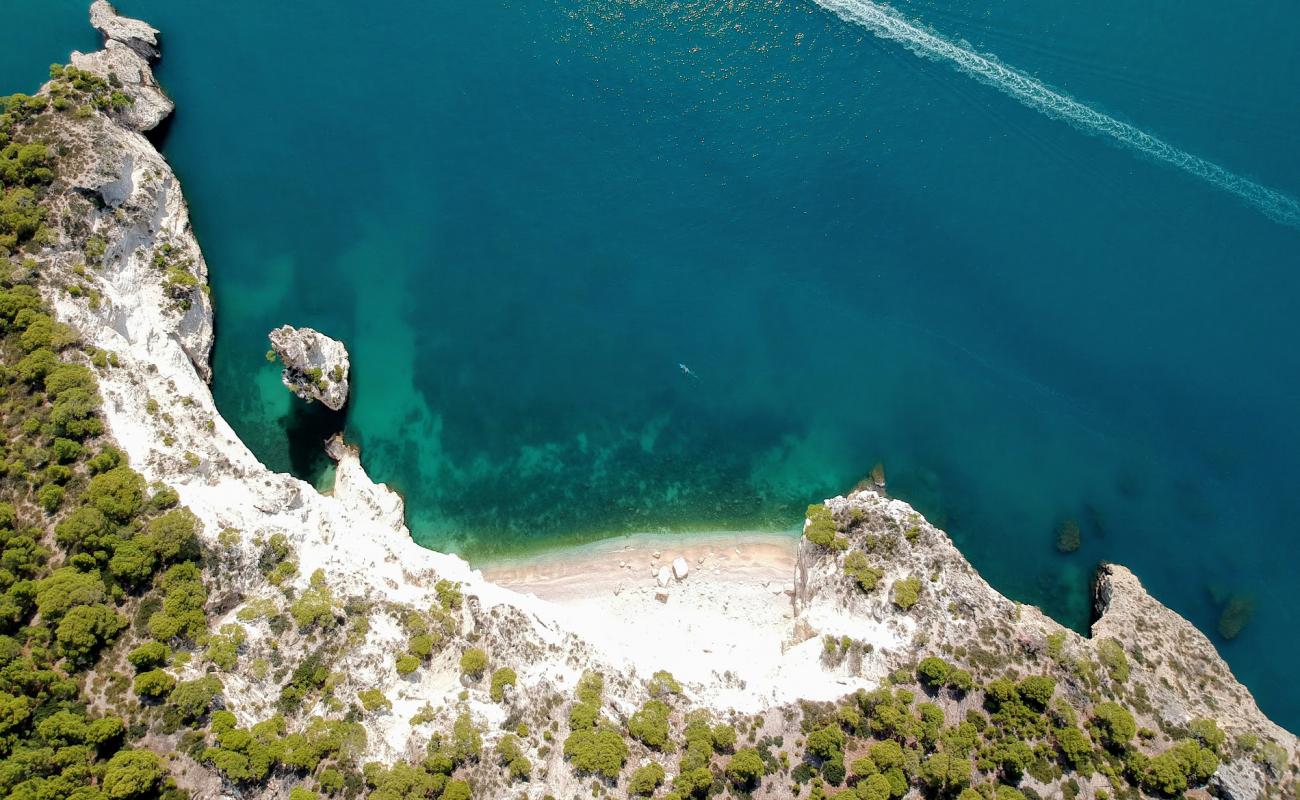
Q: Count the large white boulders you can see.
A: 2